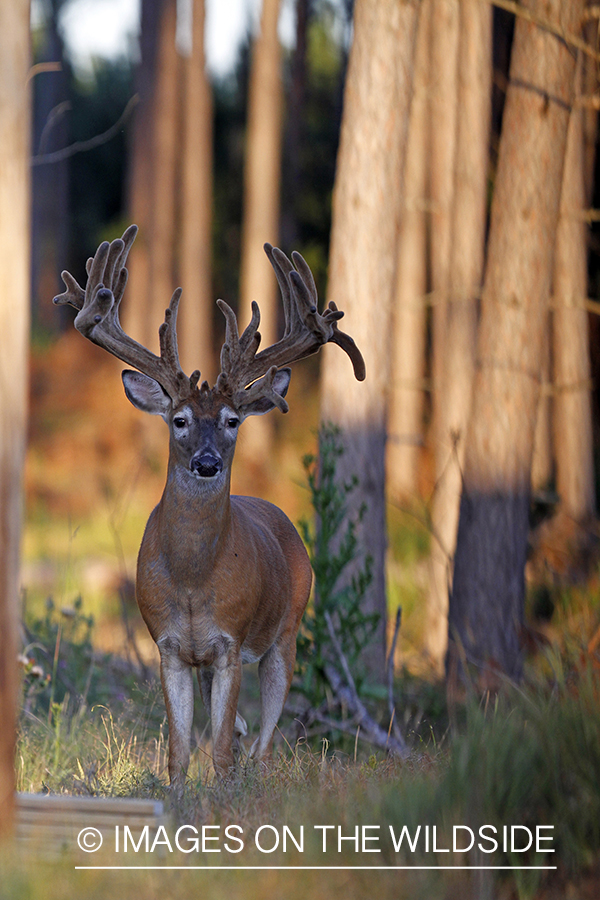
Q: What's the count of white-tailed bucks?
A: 1